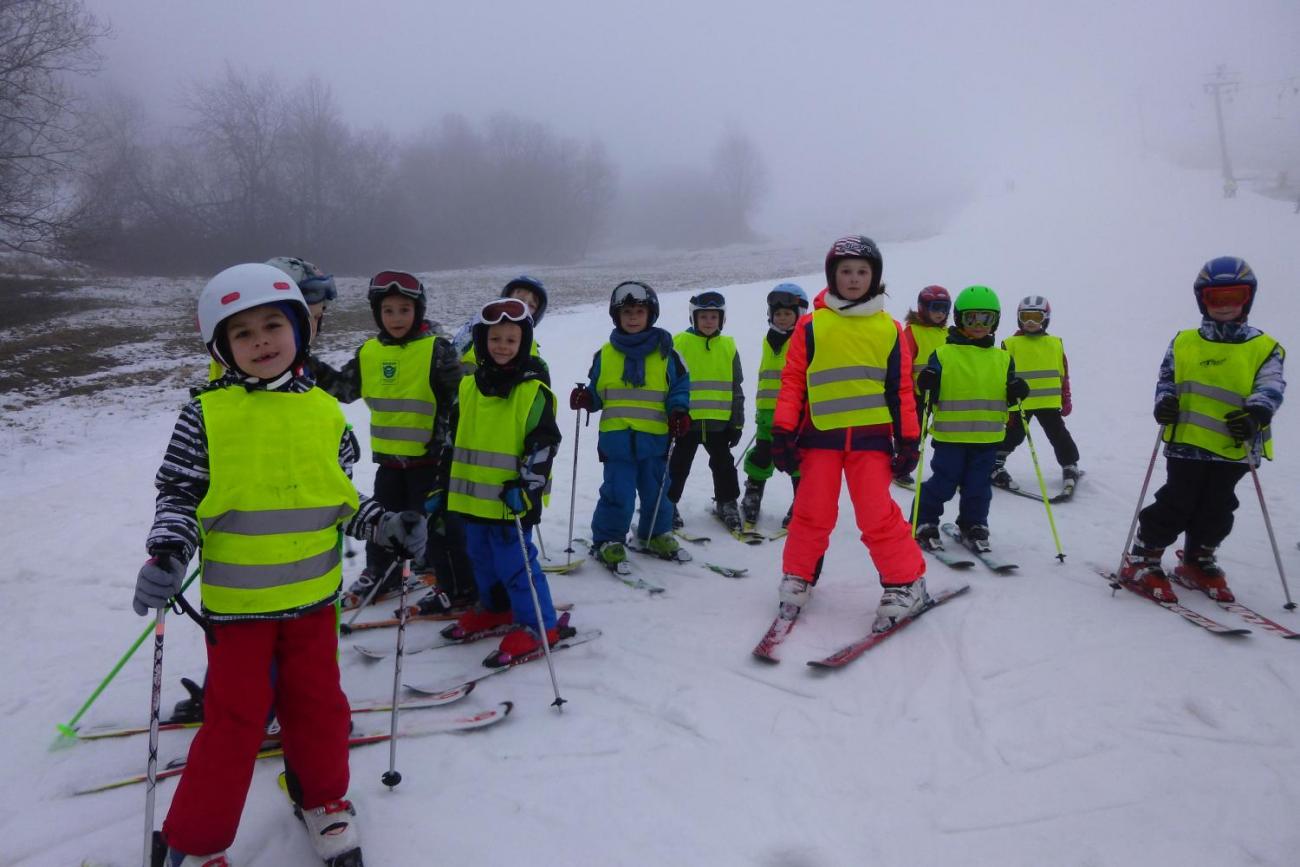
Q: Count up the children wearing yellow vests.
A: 13